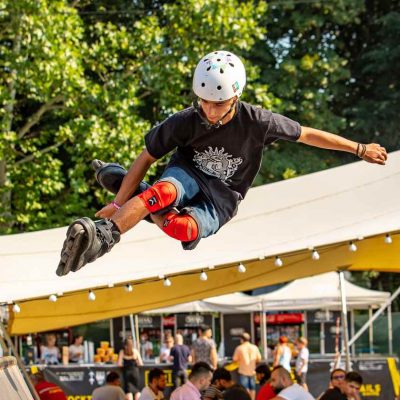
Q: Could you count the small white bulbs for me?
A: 11